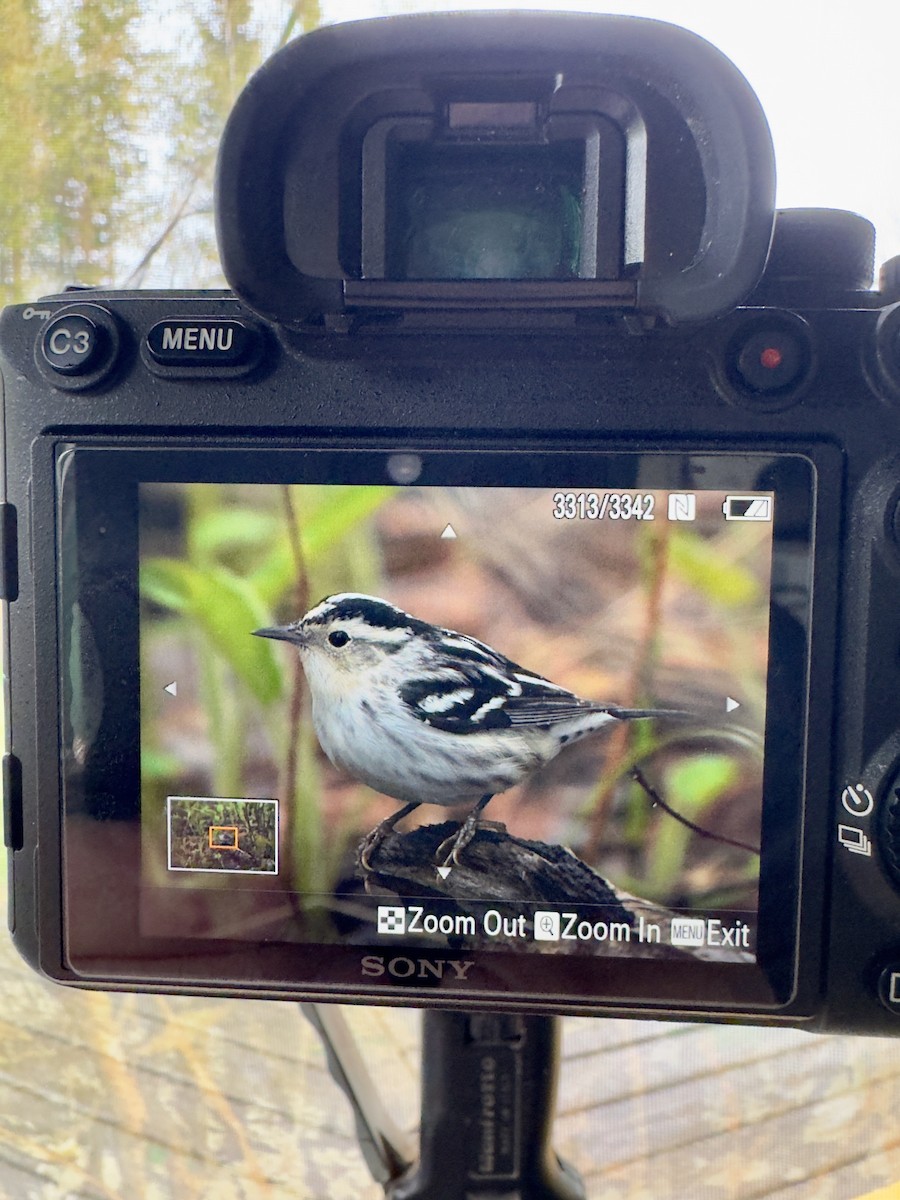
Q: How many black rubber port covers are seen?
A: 2